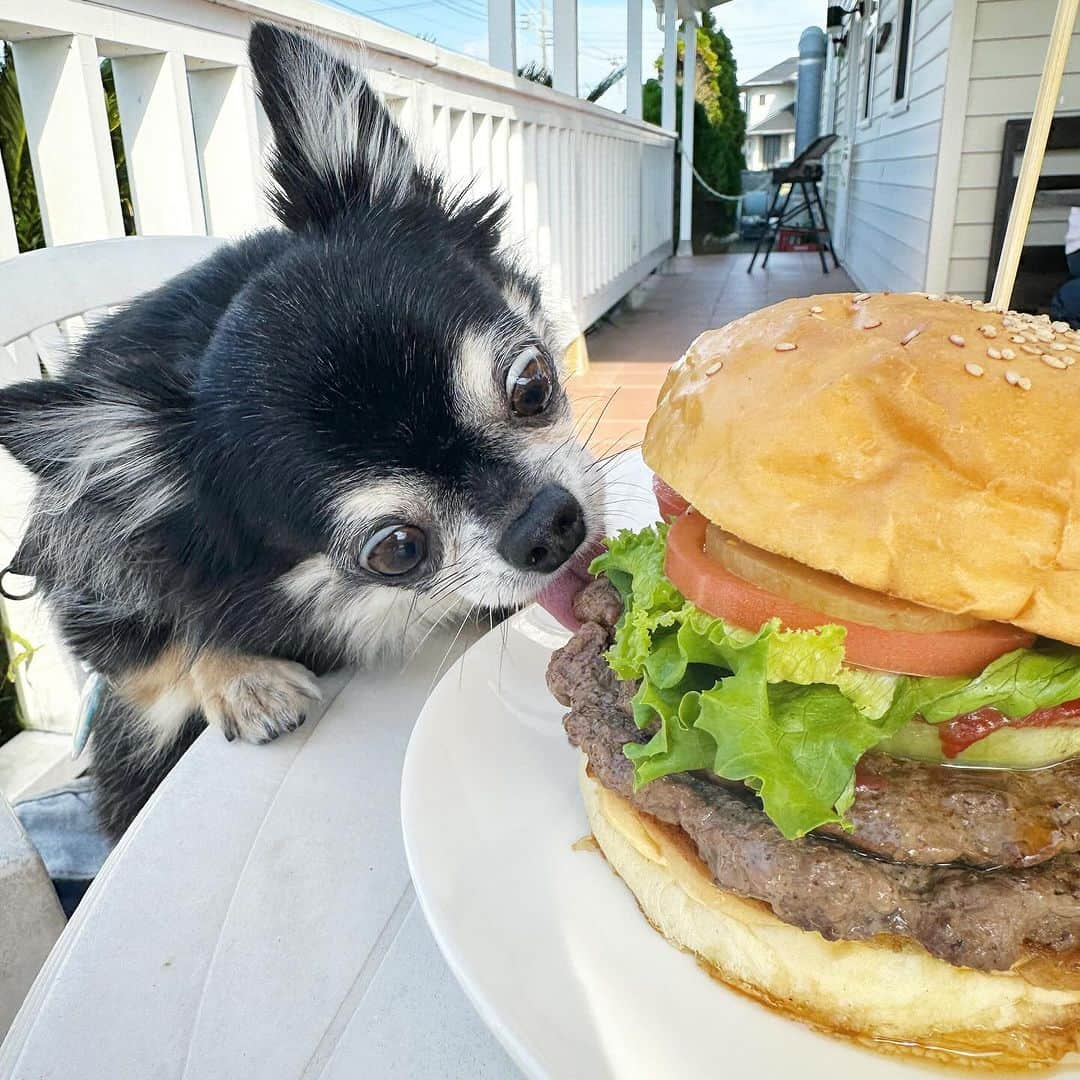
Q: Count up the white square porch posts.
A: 5